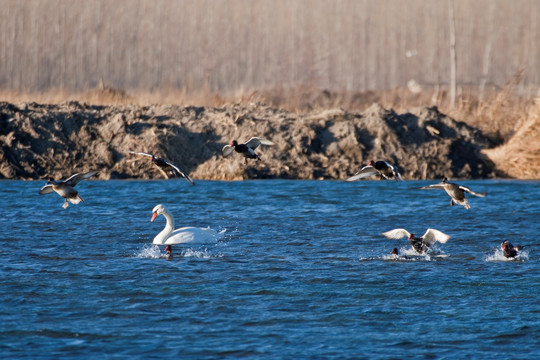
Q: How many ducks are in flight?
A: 5